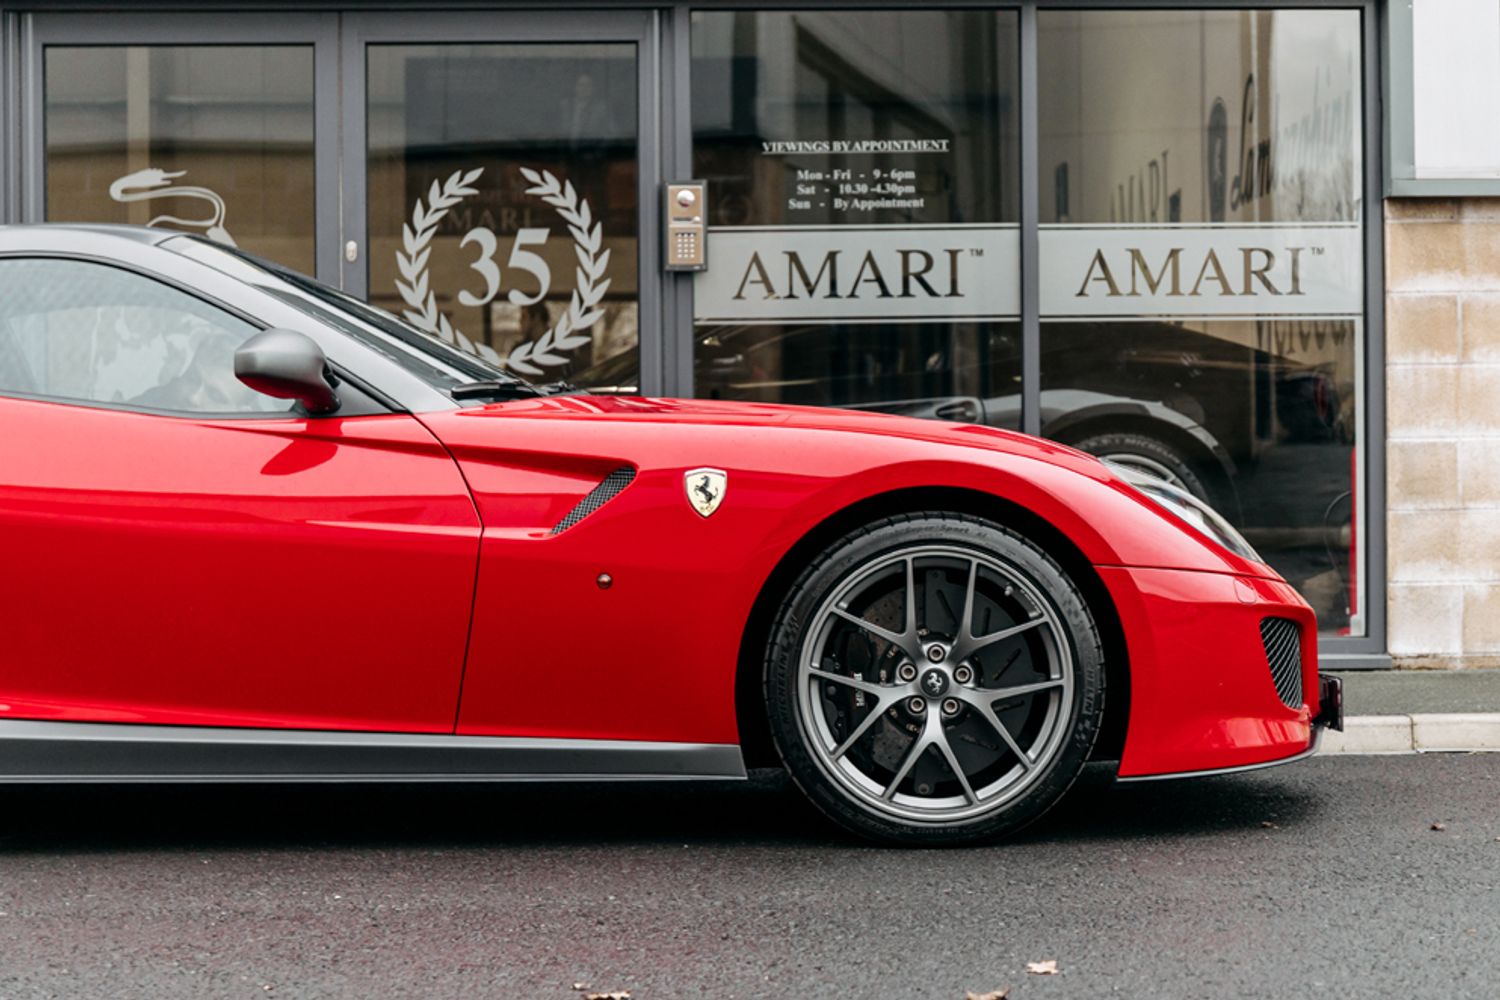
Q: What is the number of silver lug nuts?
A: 5